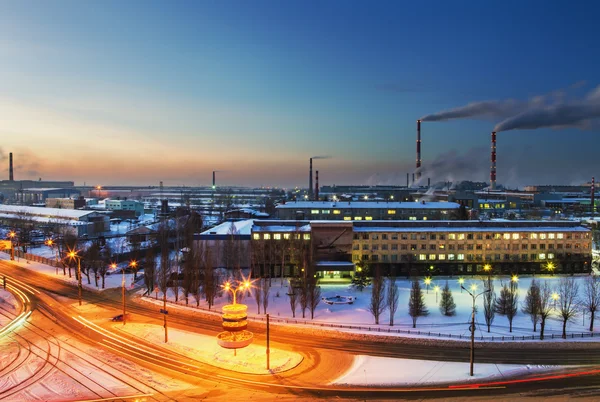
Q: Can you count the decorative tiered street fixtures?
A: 1